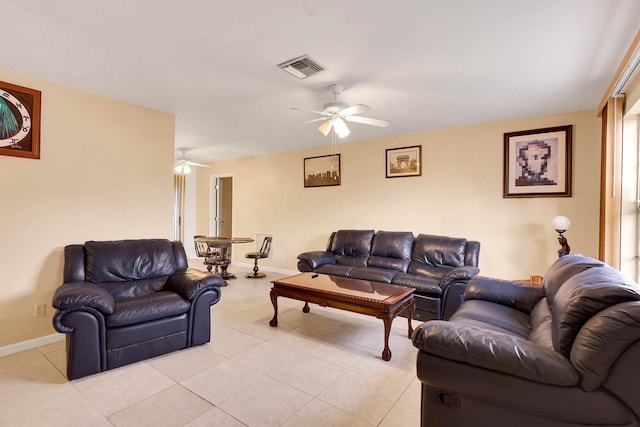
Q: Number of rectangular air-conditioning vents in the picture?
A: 1